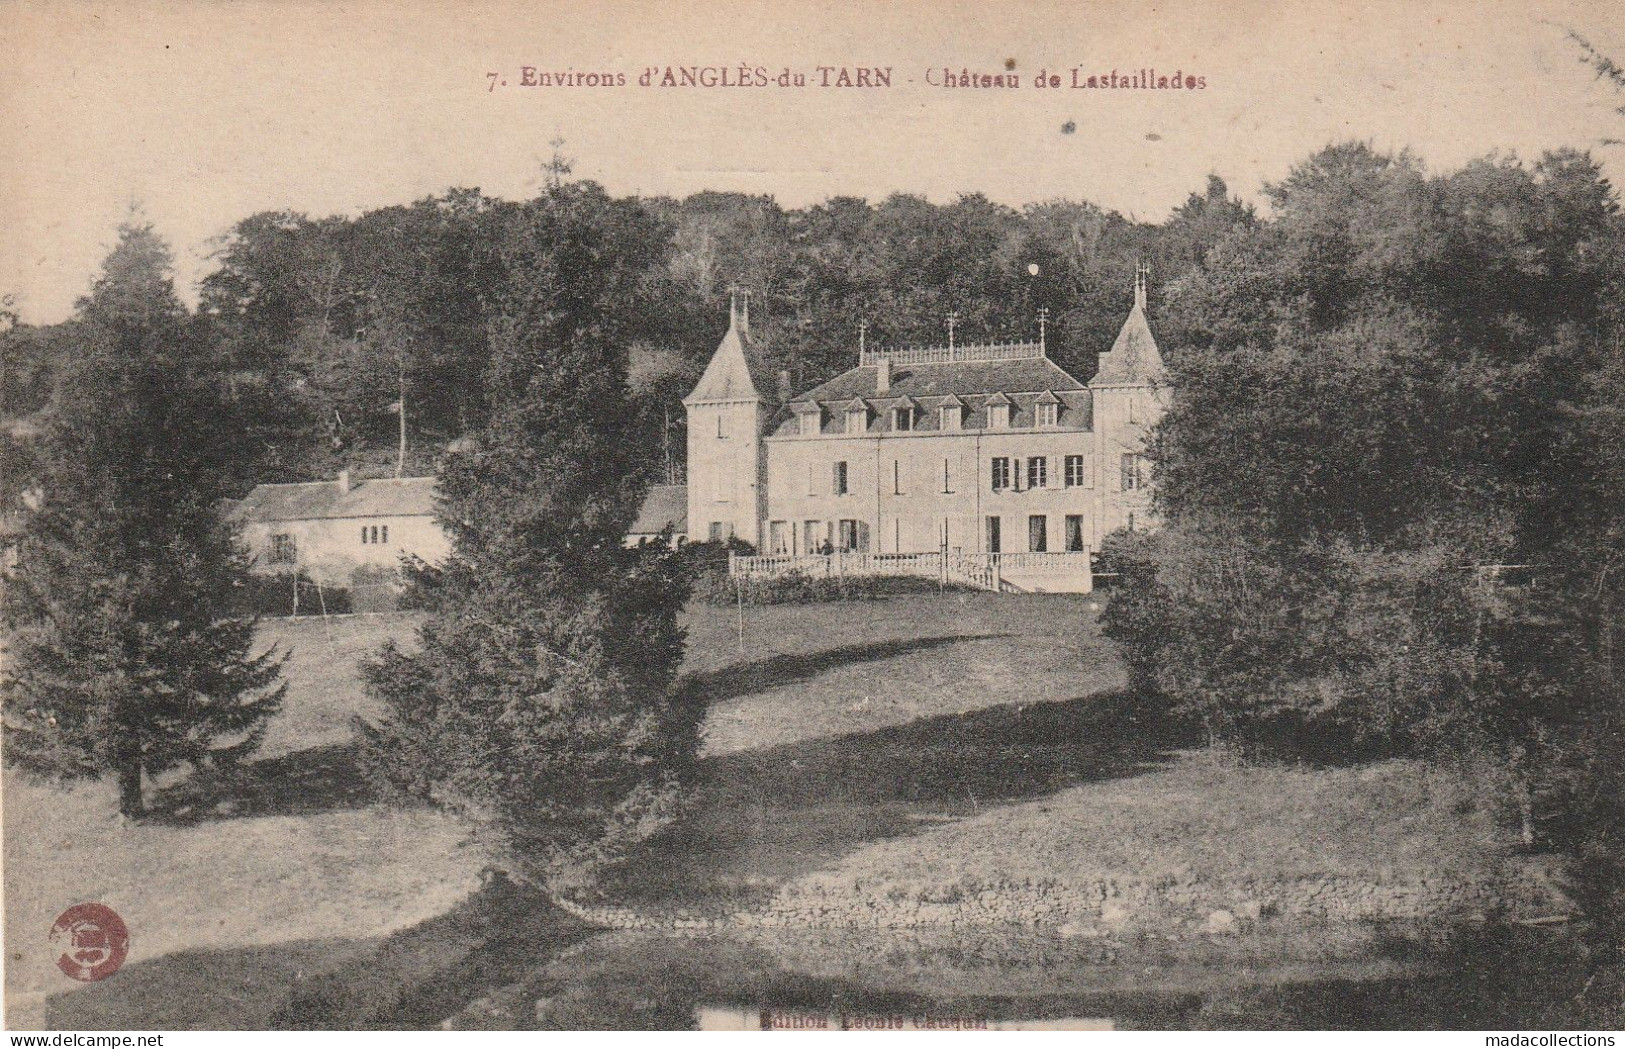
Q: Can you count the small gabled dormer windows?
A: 6